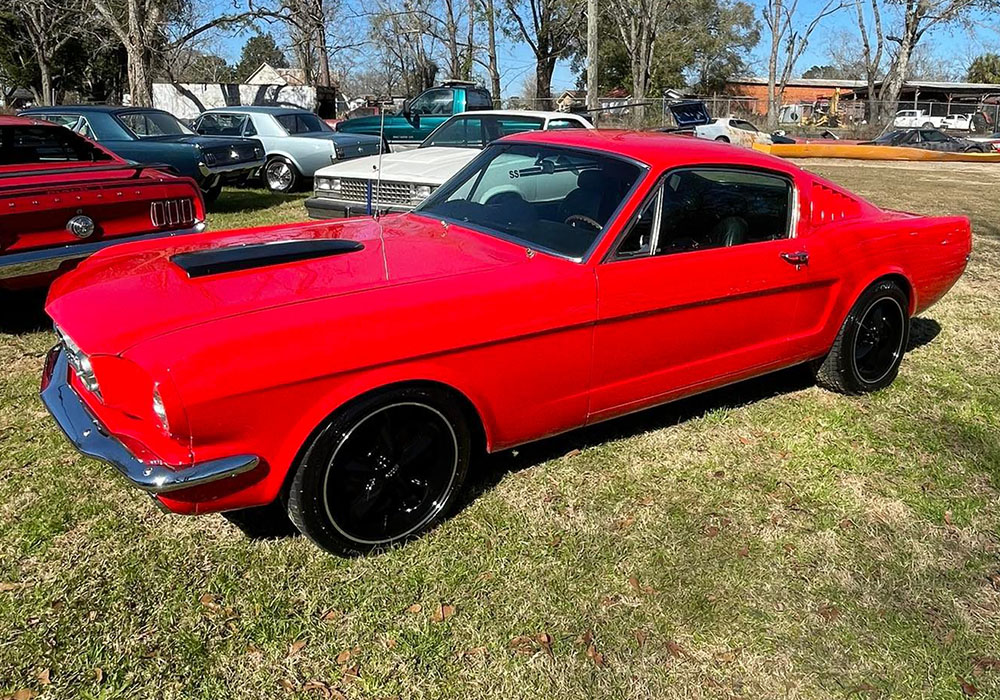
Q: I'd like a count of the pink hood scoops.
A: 0